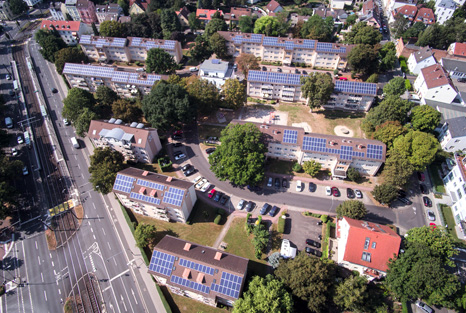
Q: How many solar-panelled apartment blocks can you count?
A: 7